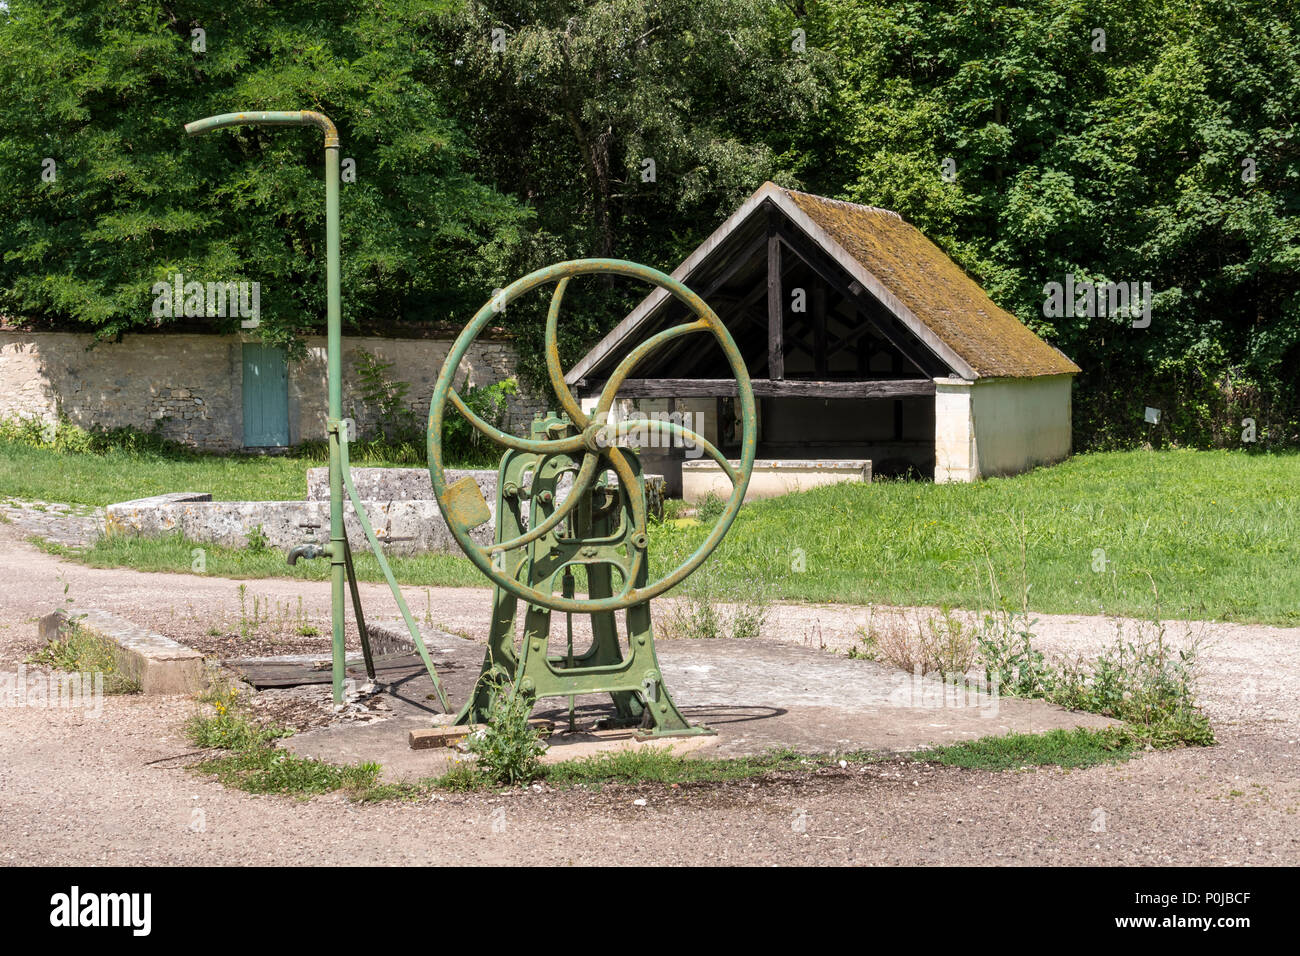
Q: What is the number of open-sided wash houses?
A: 1